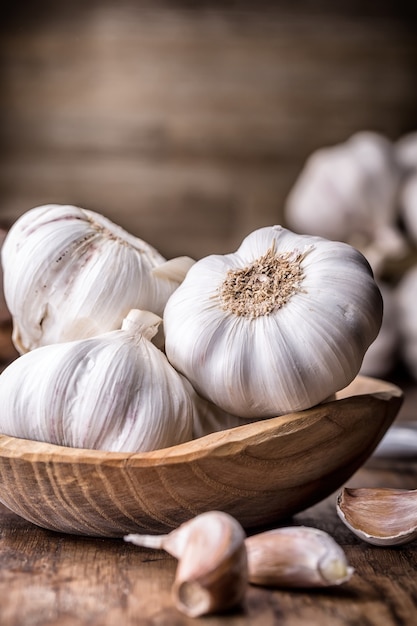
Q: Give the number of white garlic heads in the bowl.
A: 3